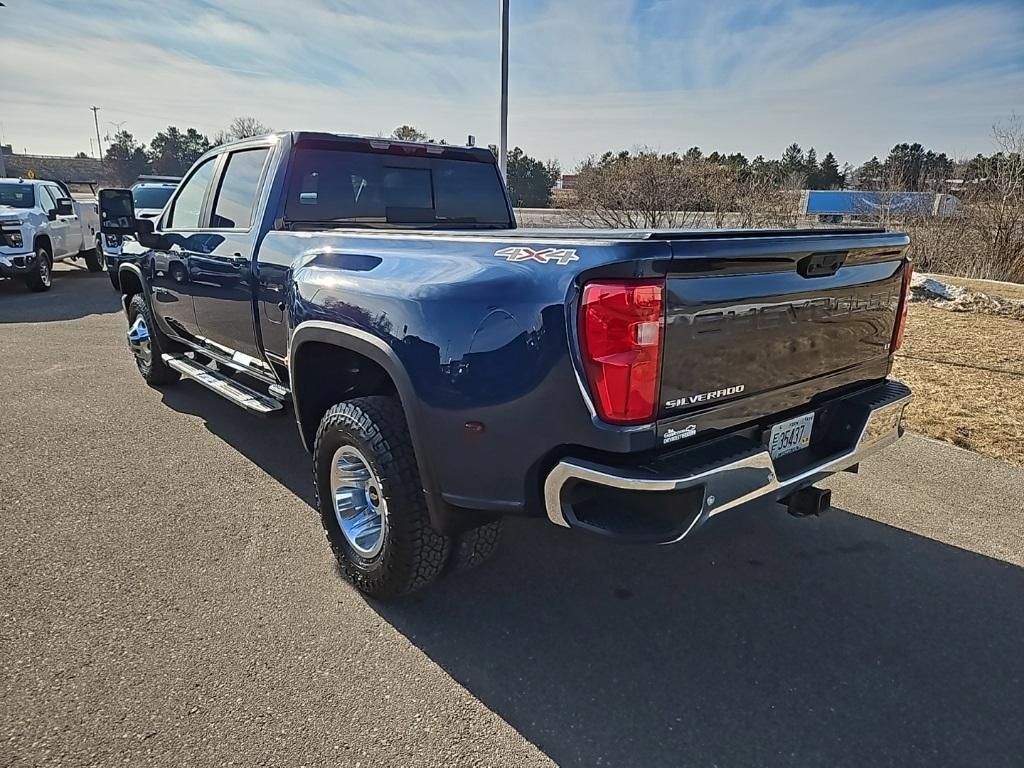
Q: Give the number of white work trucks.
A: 2